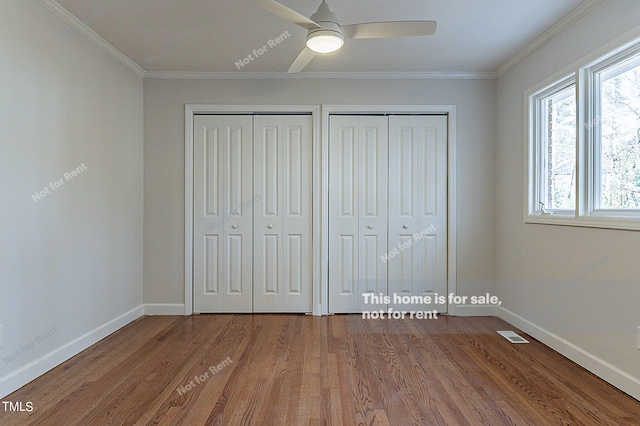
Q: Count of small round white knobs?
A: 4